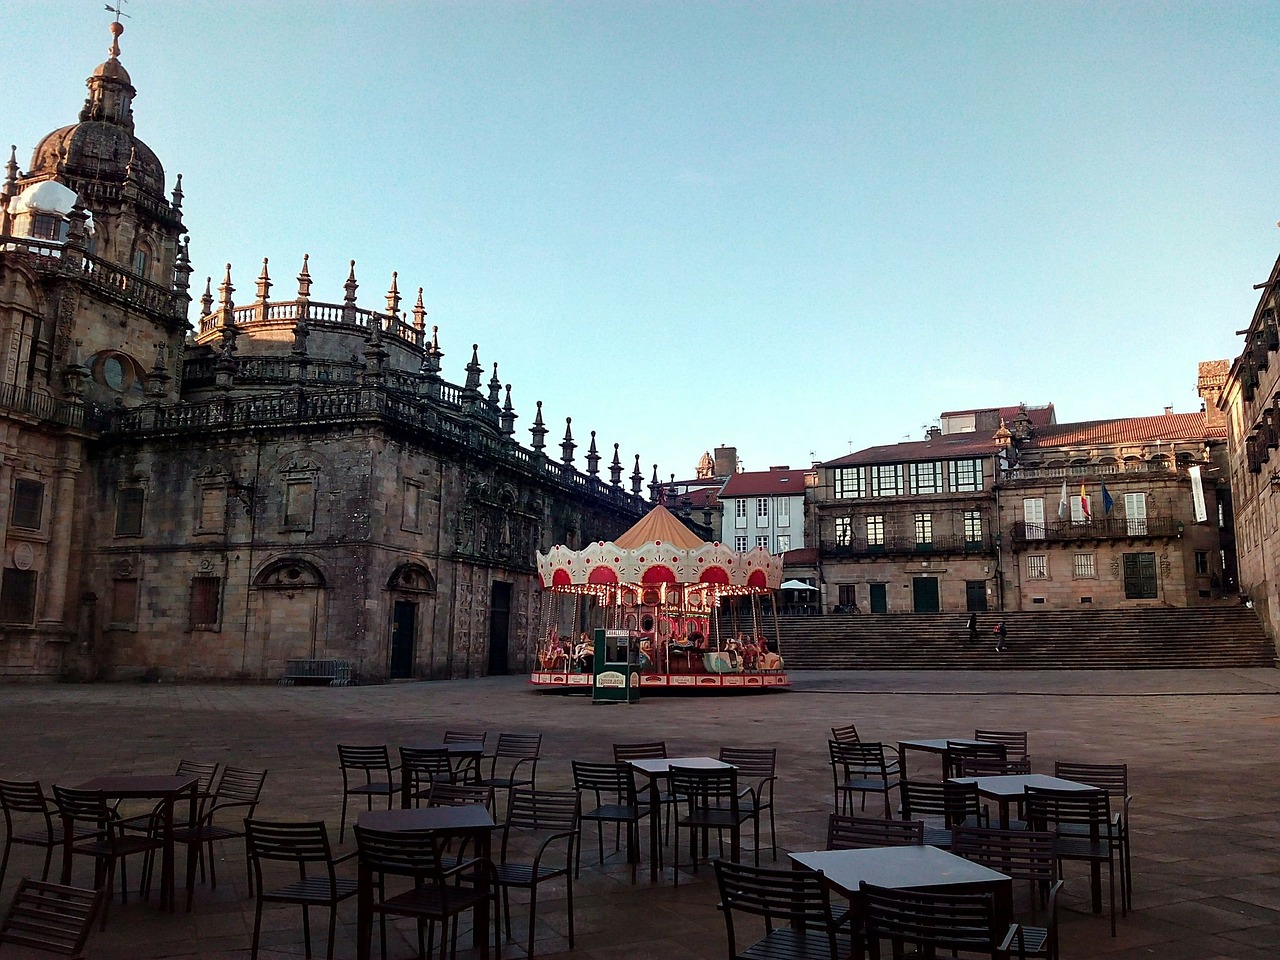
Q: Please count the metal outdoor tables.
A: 7